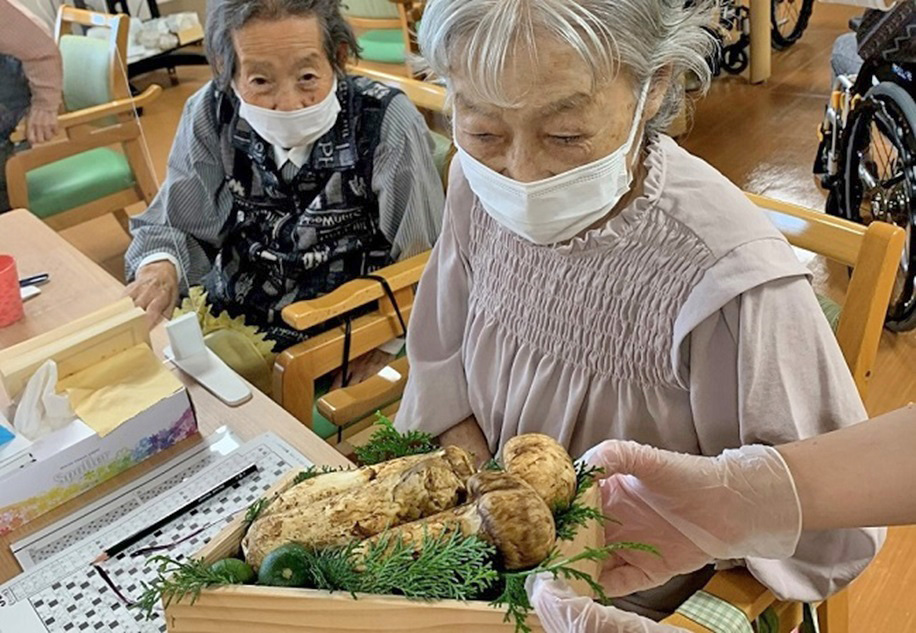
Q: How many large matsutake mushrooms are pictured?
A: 4